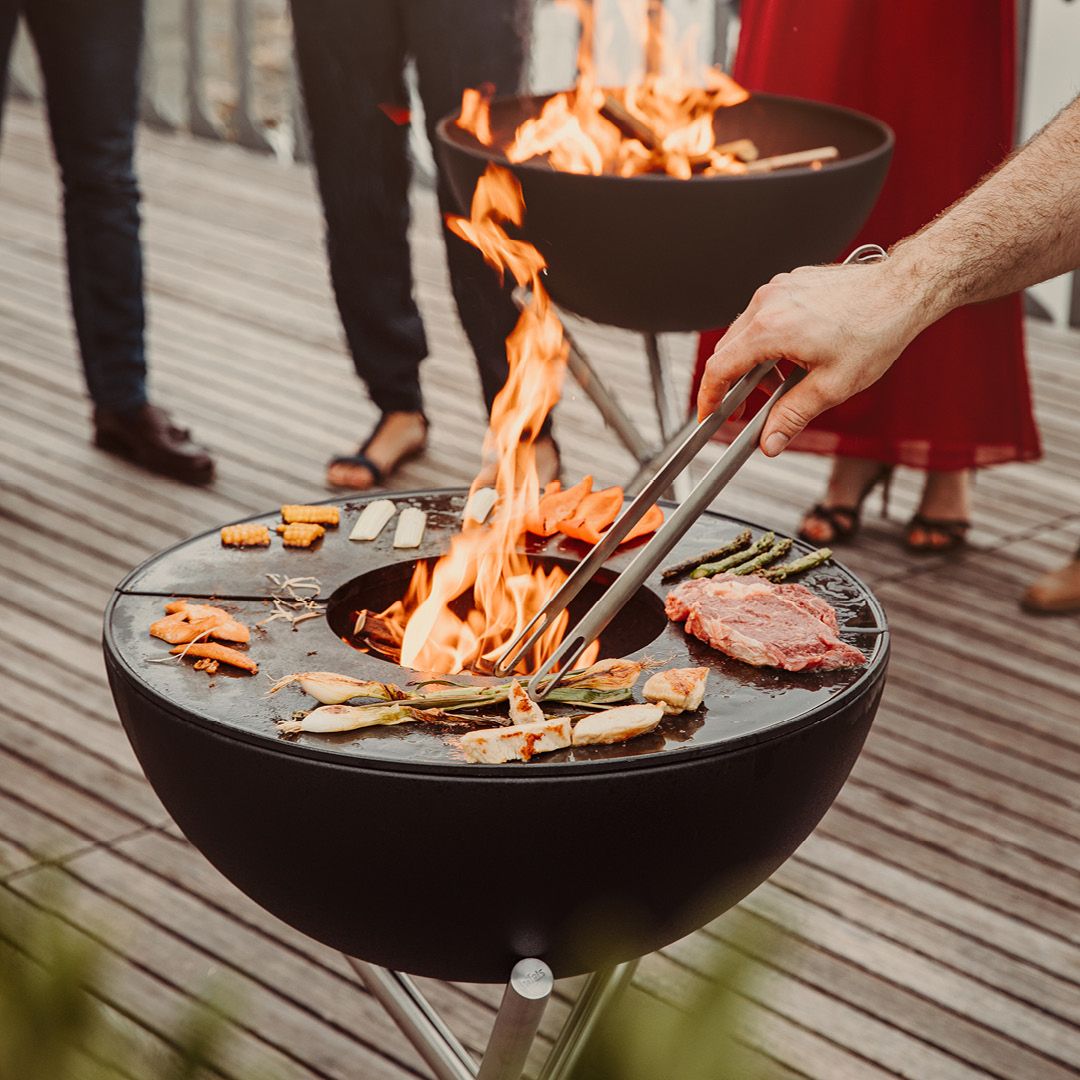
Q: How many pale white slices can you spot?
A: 3